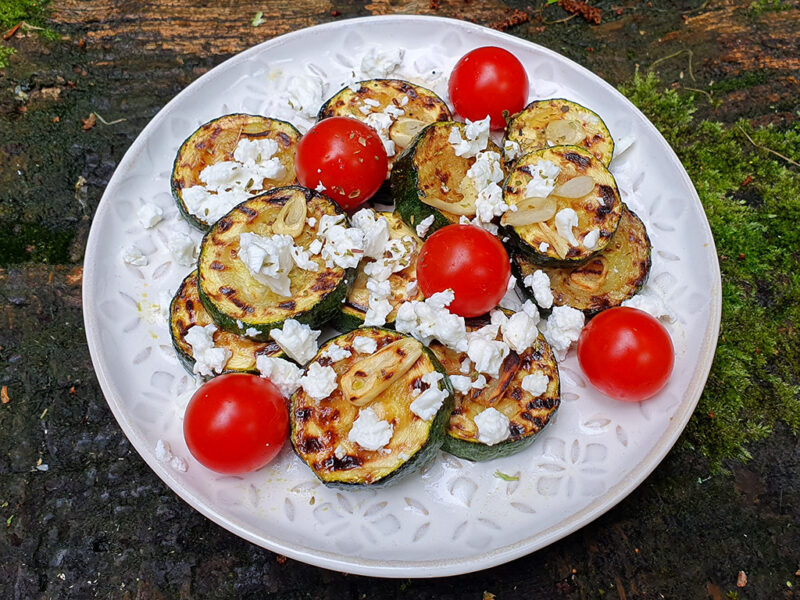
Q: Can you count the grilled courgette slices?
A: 11